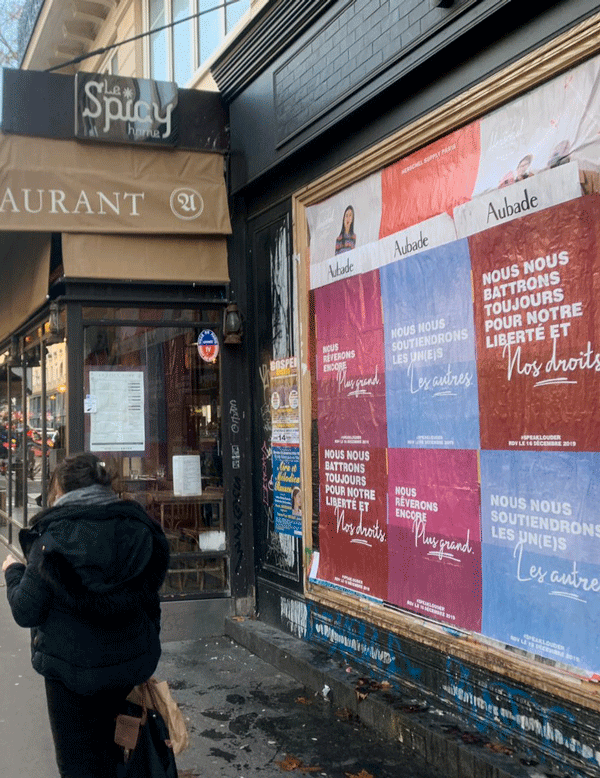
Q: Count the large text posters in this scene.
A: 6